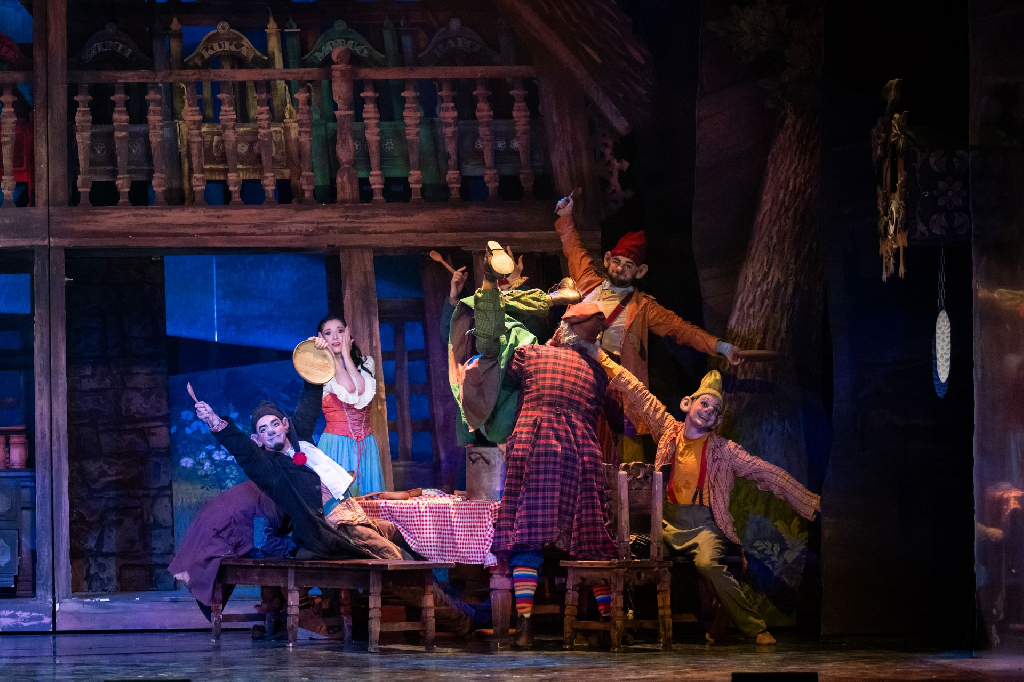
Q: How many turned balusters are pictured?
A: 13